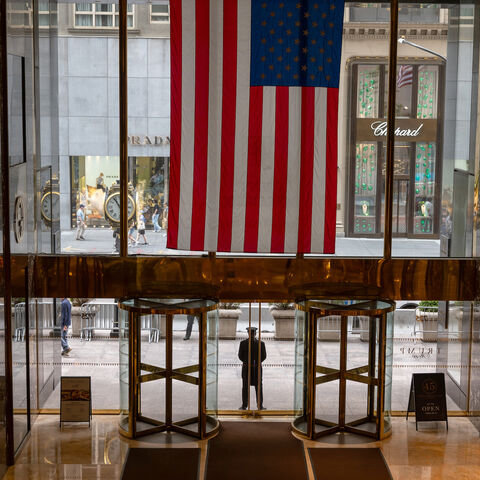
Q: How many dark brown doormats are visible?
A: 3